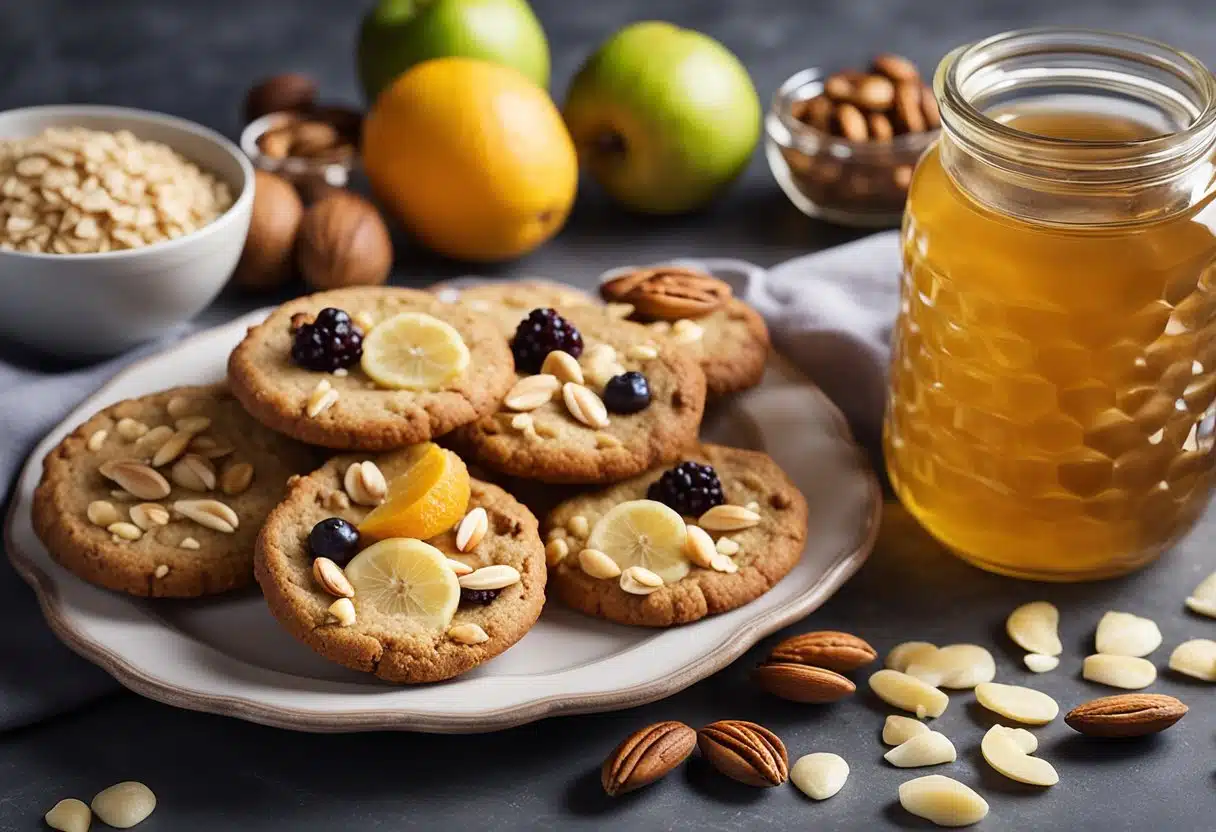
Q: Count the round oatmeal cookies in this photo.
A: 7